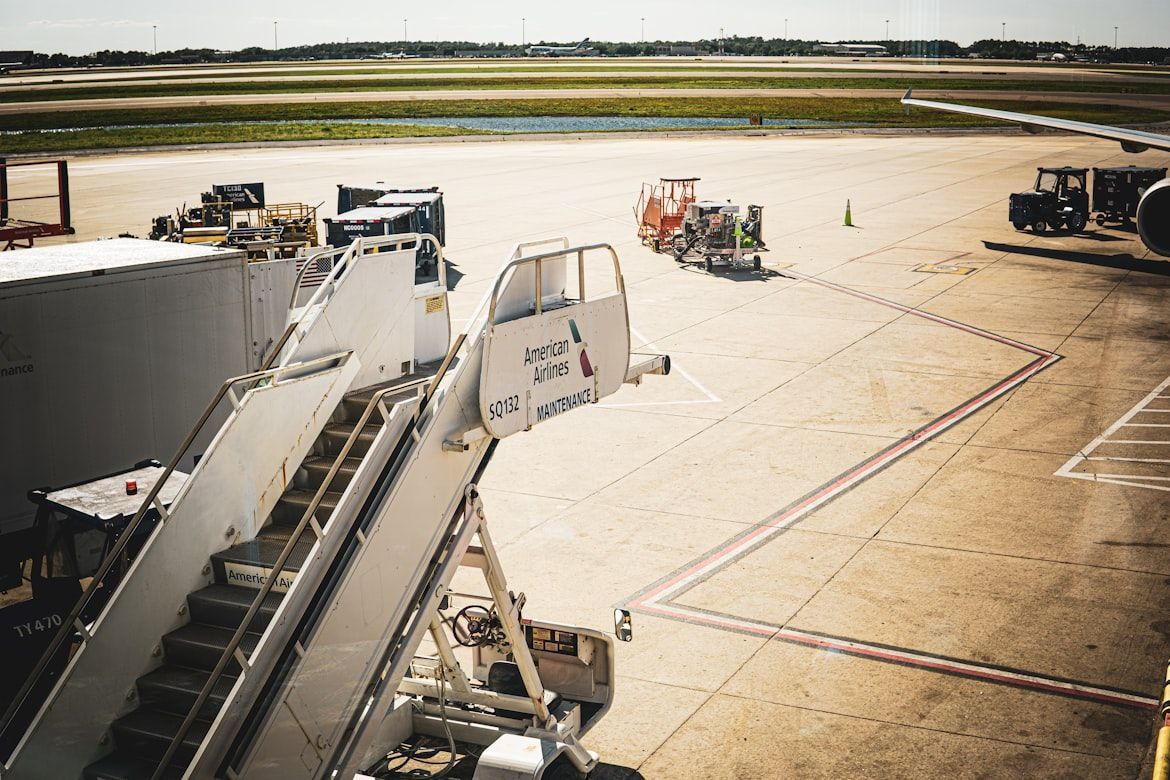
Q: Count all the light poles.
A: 9